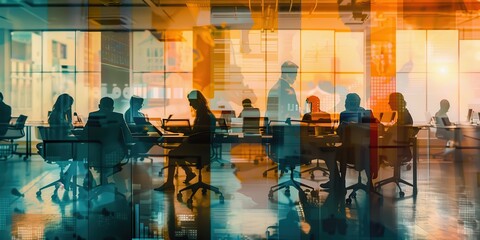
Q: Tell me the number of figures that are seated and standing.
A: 11